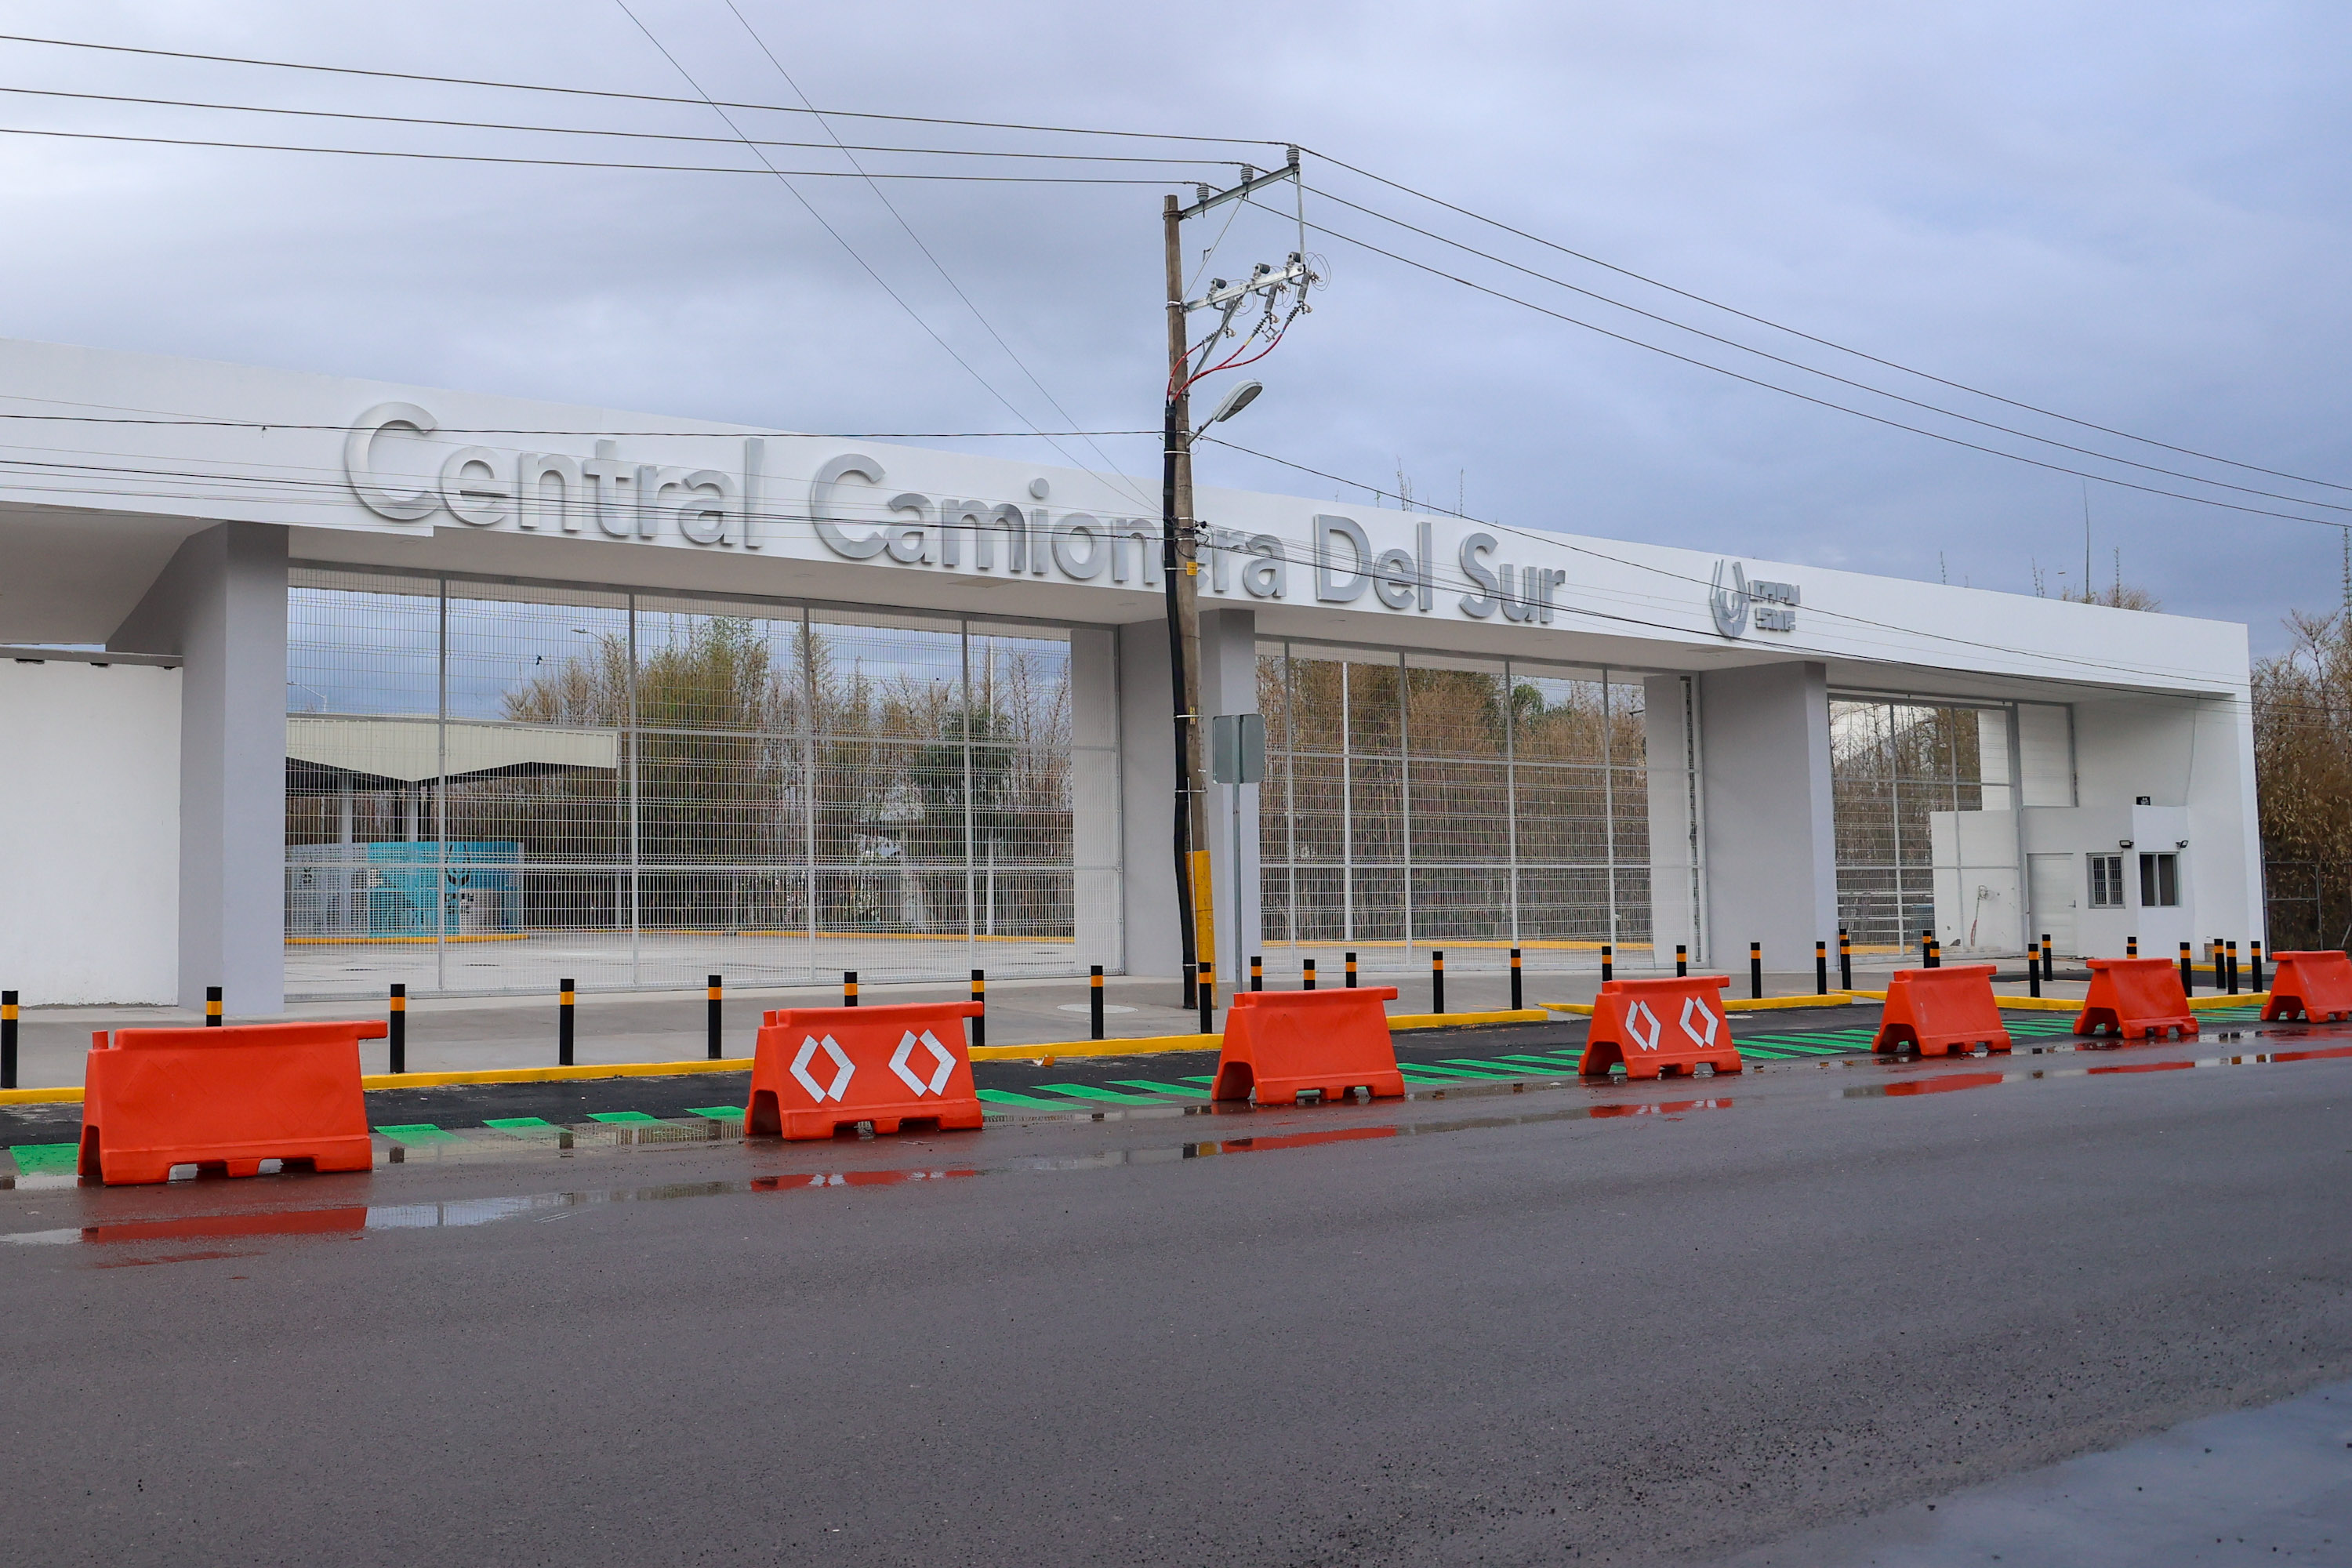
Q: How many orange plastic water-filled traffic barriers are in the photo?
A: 7